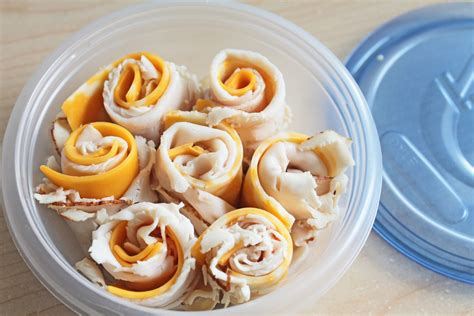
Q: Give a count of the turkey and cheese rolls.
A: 7